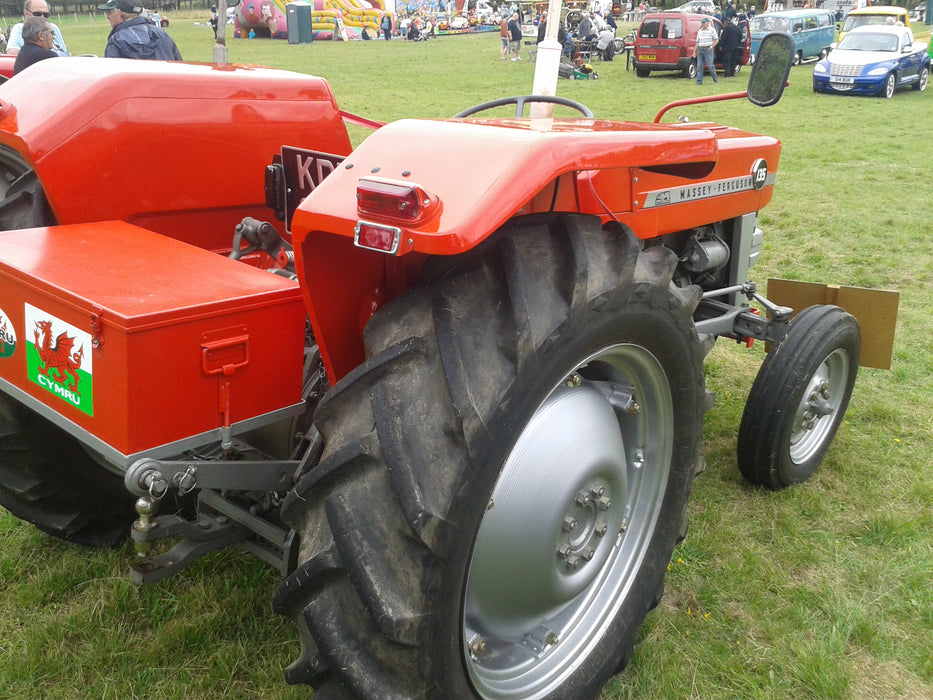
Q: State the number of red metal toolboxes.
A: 1